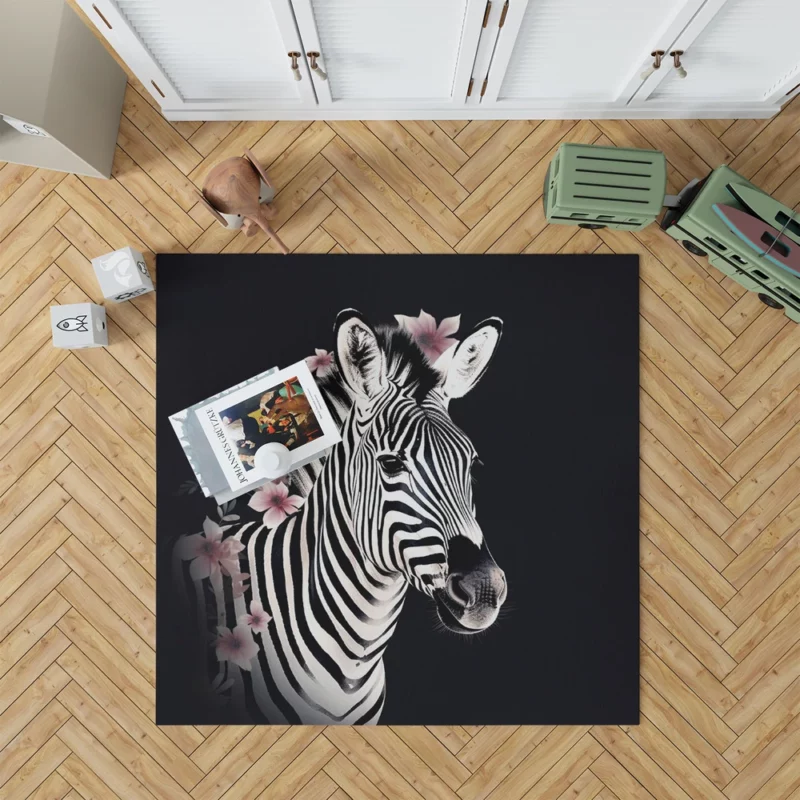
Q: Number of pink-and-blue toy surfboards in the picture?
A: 1